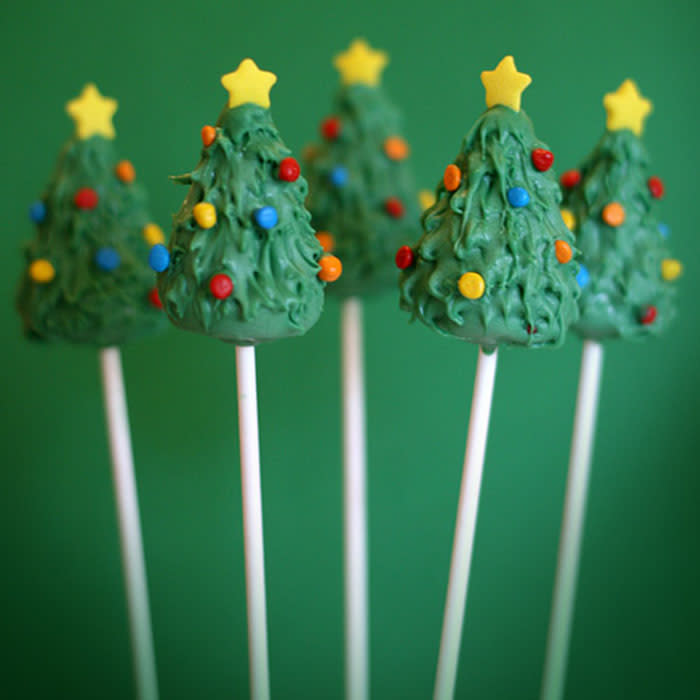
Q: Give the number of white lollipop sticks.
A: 5